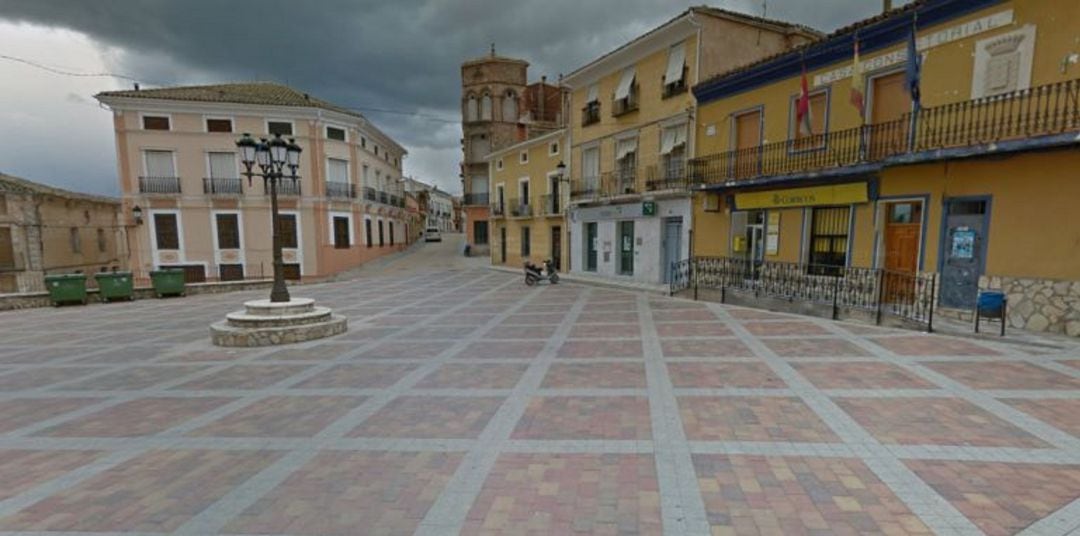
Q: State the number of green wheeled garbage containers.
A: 3